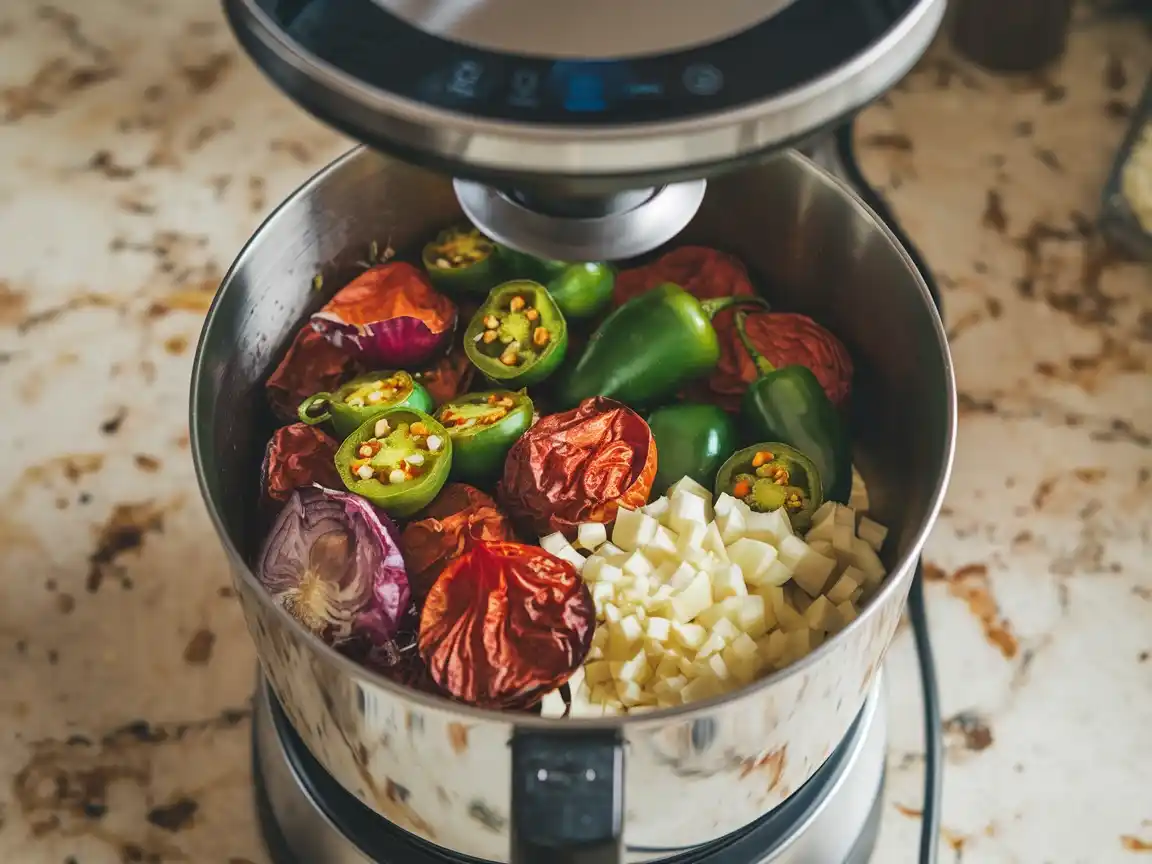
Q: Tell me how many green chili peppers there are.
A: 10